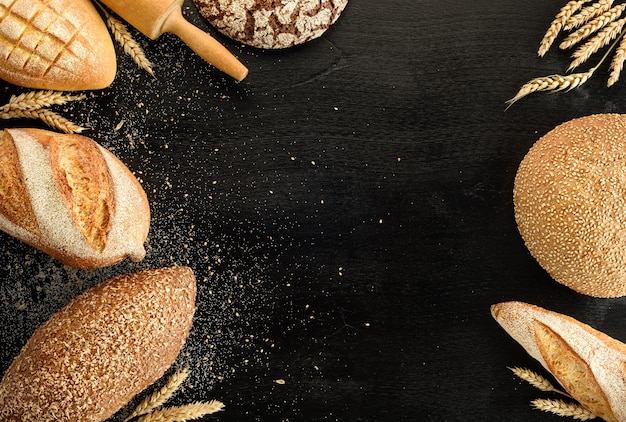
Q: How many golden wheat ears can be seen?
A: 13